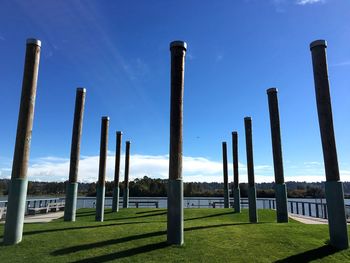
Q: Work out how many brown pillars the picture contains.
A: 11